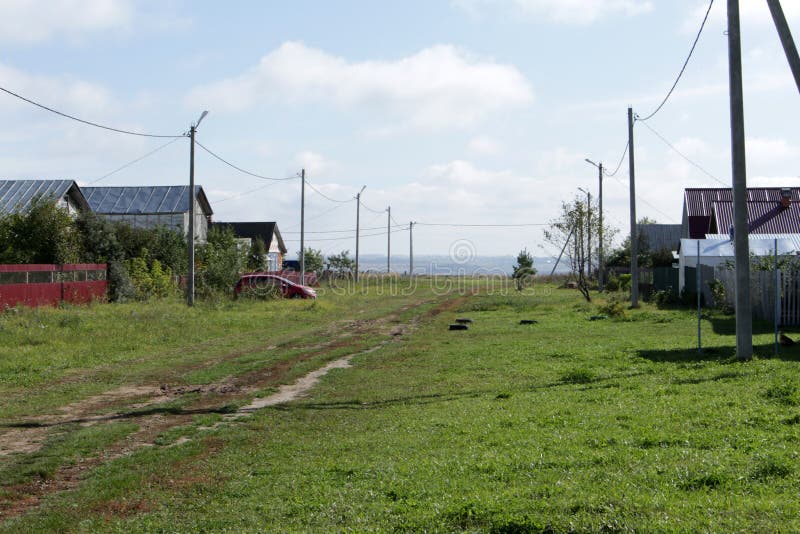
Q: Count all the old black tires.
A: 3